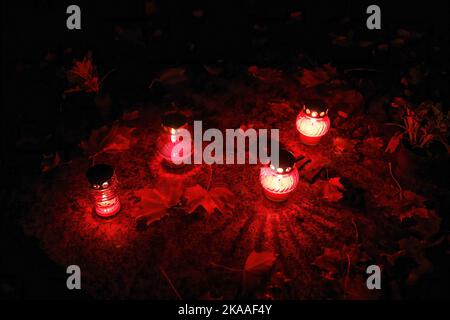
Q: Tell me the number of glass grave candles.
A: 4